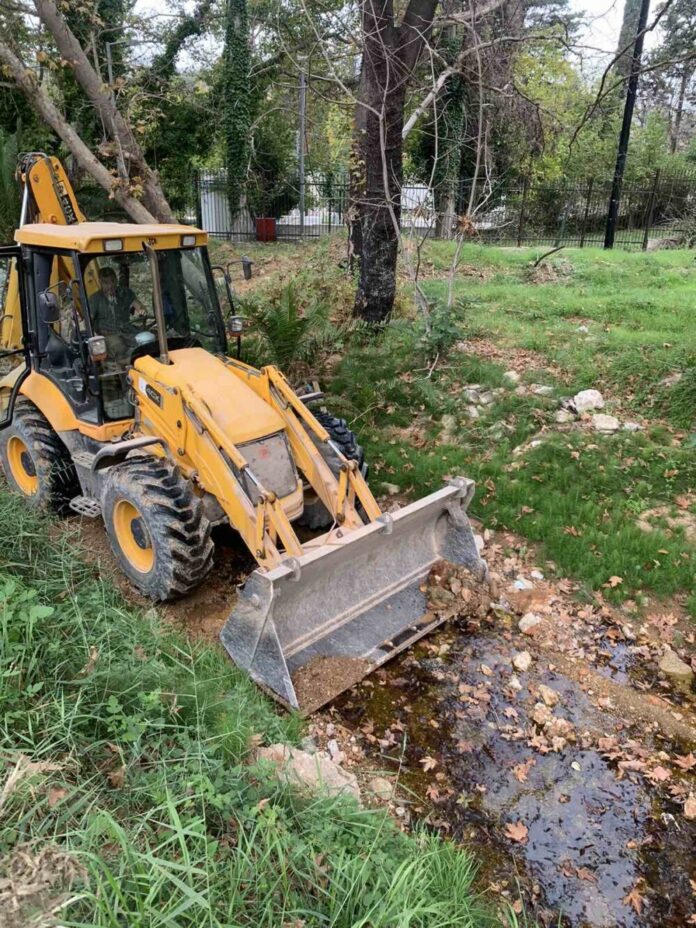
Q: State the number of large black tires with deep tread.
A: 3